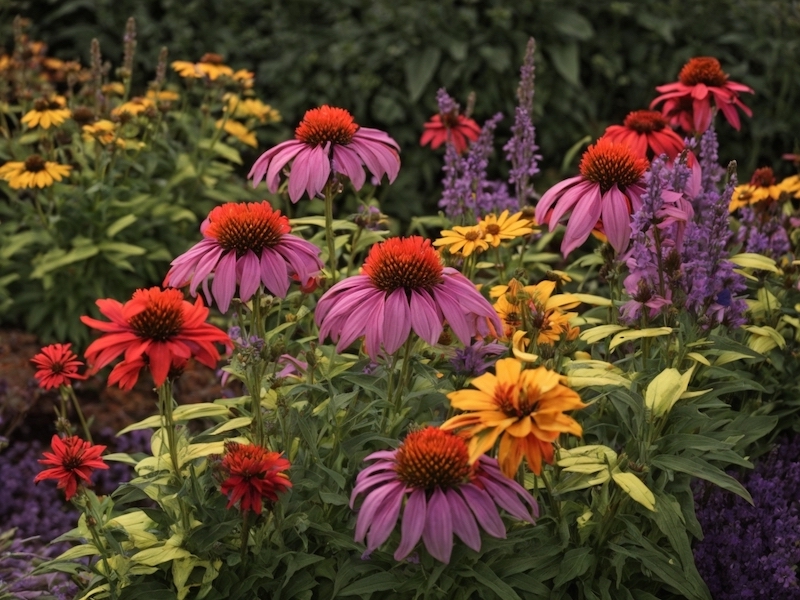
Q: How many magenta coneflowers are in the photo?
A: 5